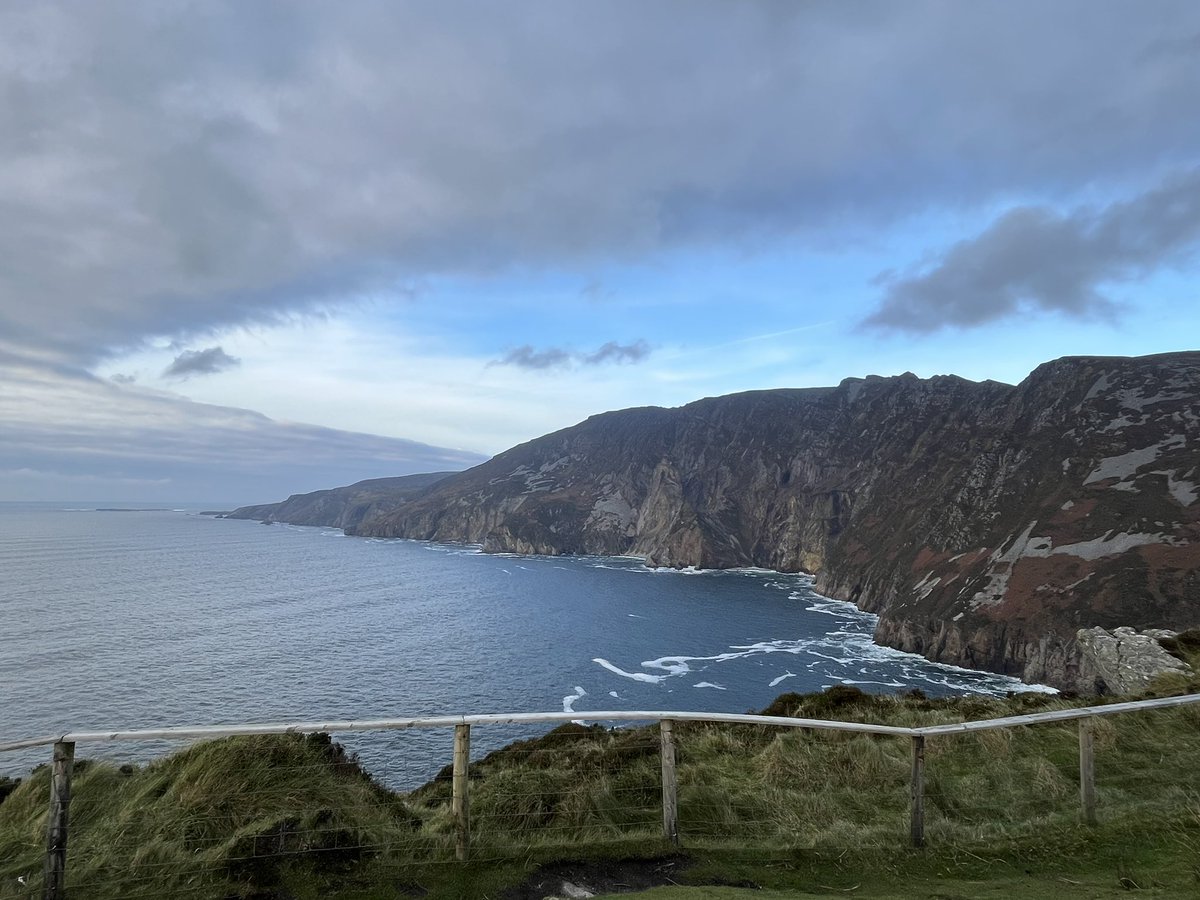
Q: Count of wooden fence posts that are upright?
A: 5